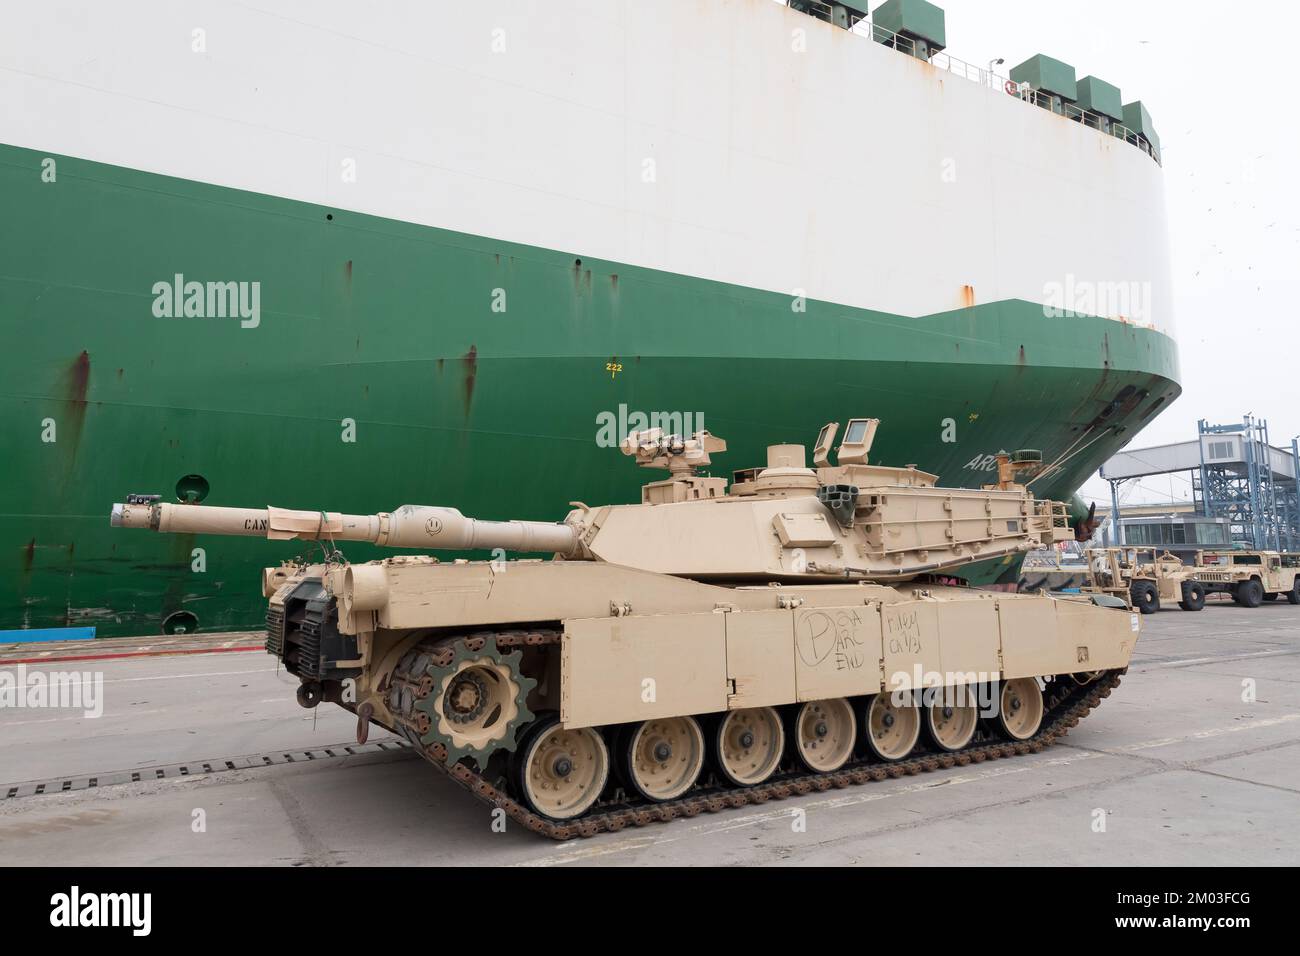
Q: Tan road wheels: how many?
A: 7